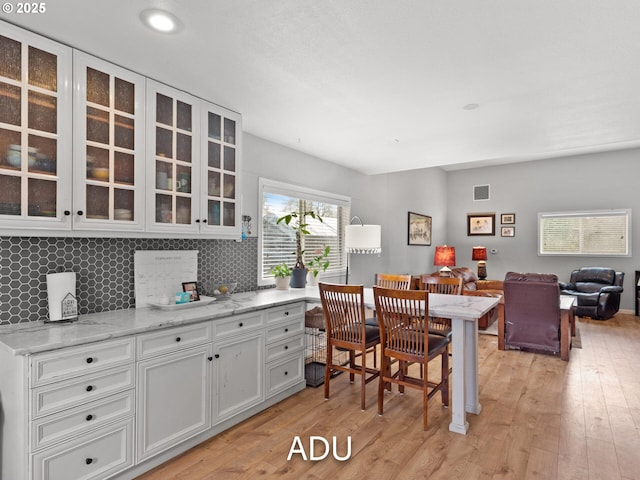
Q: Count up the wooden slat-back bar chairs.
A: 4